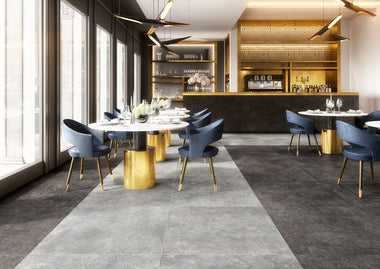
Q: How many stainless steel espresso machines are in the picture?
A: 1